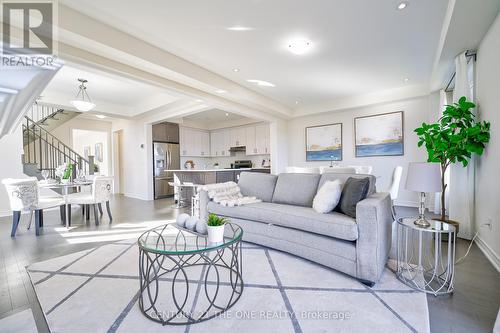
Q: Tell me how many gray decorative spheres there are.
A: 3